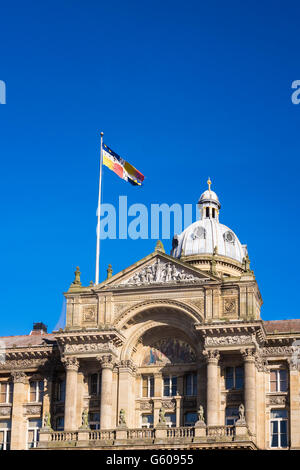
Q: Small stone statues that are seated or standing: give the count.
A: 6